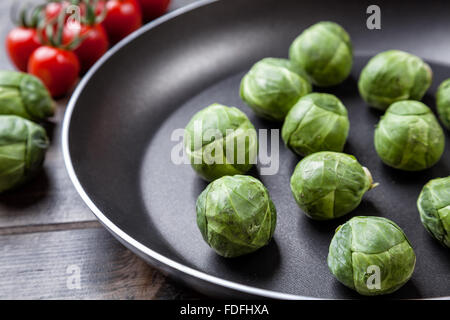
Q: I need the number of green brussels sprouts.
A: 13